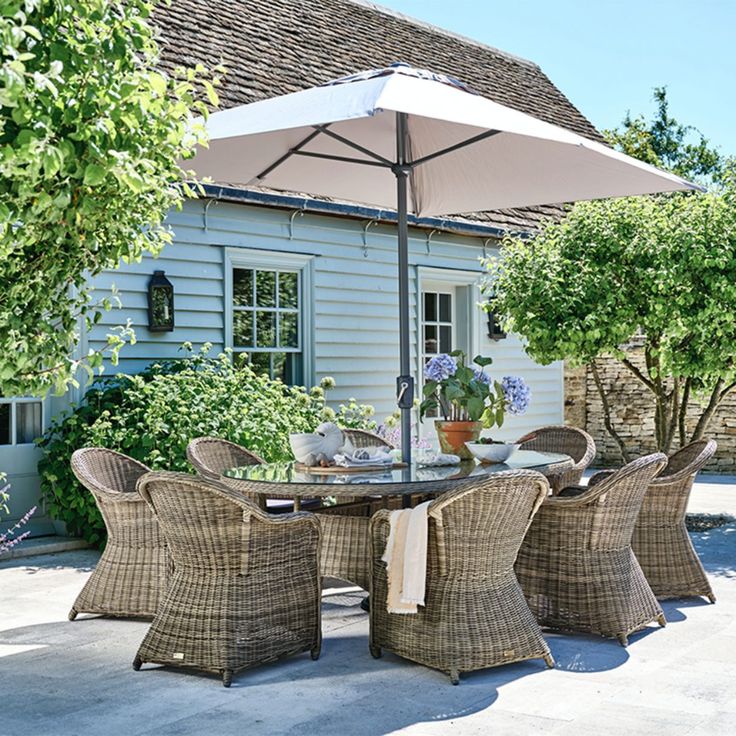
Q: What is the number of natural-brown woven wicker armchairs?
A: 8